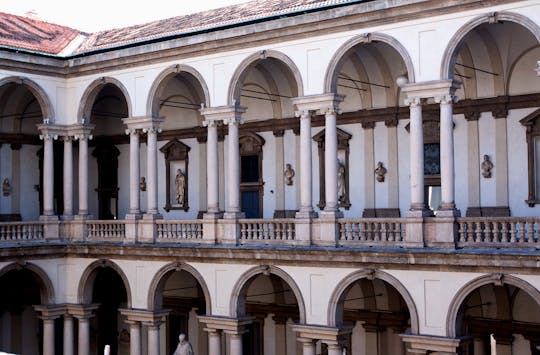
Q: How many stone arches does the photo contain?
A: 12